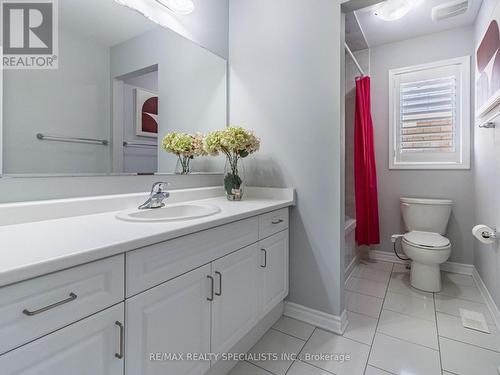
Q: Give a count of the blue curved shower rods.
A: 0